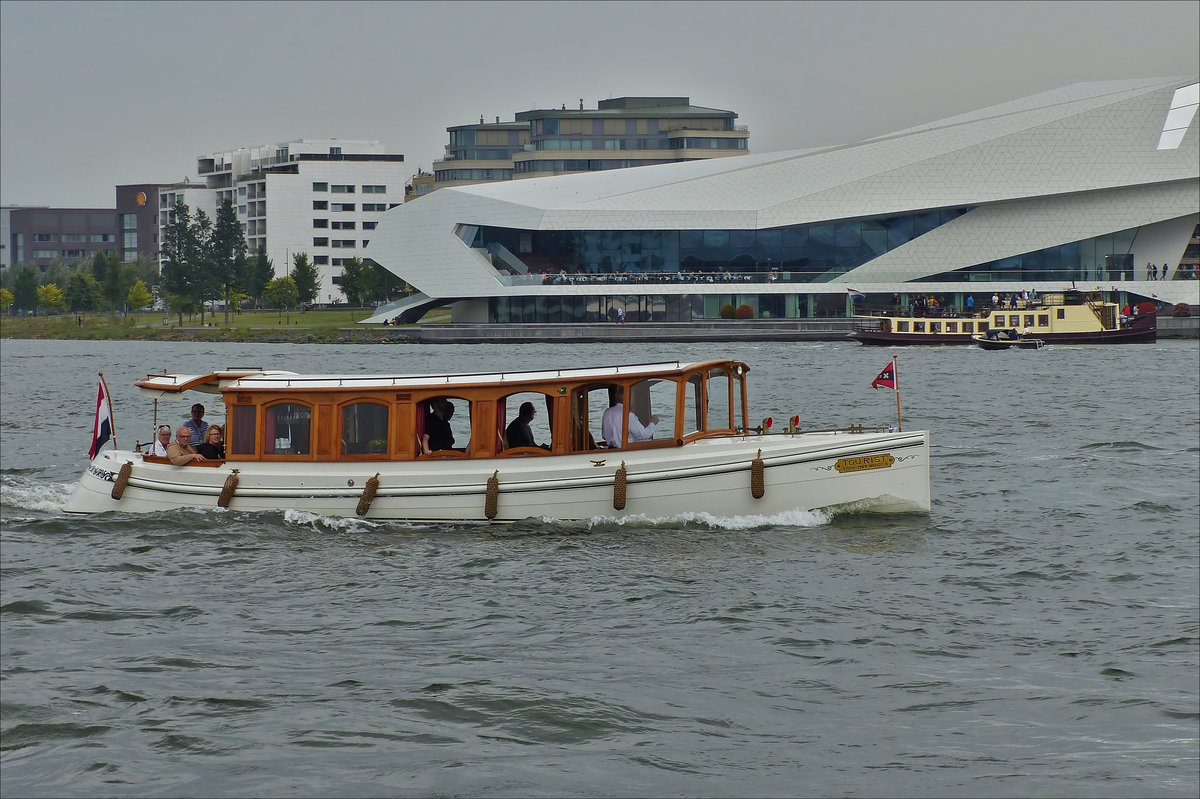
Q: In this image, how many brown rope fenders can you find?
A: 6